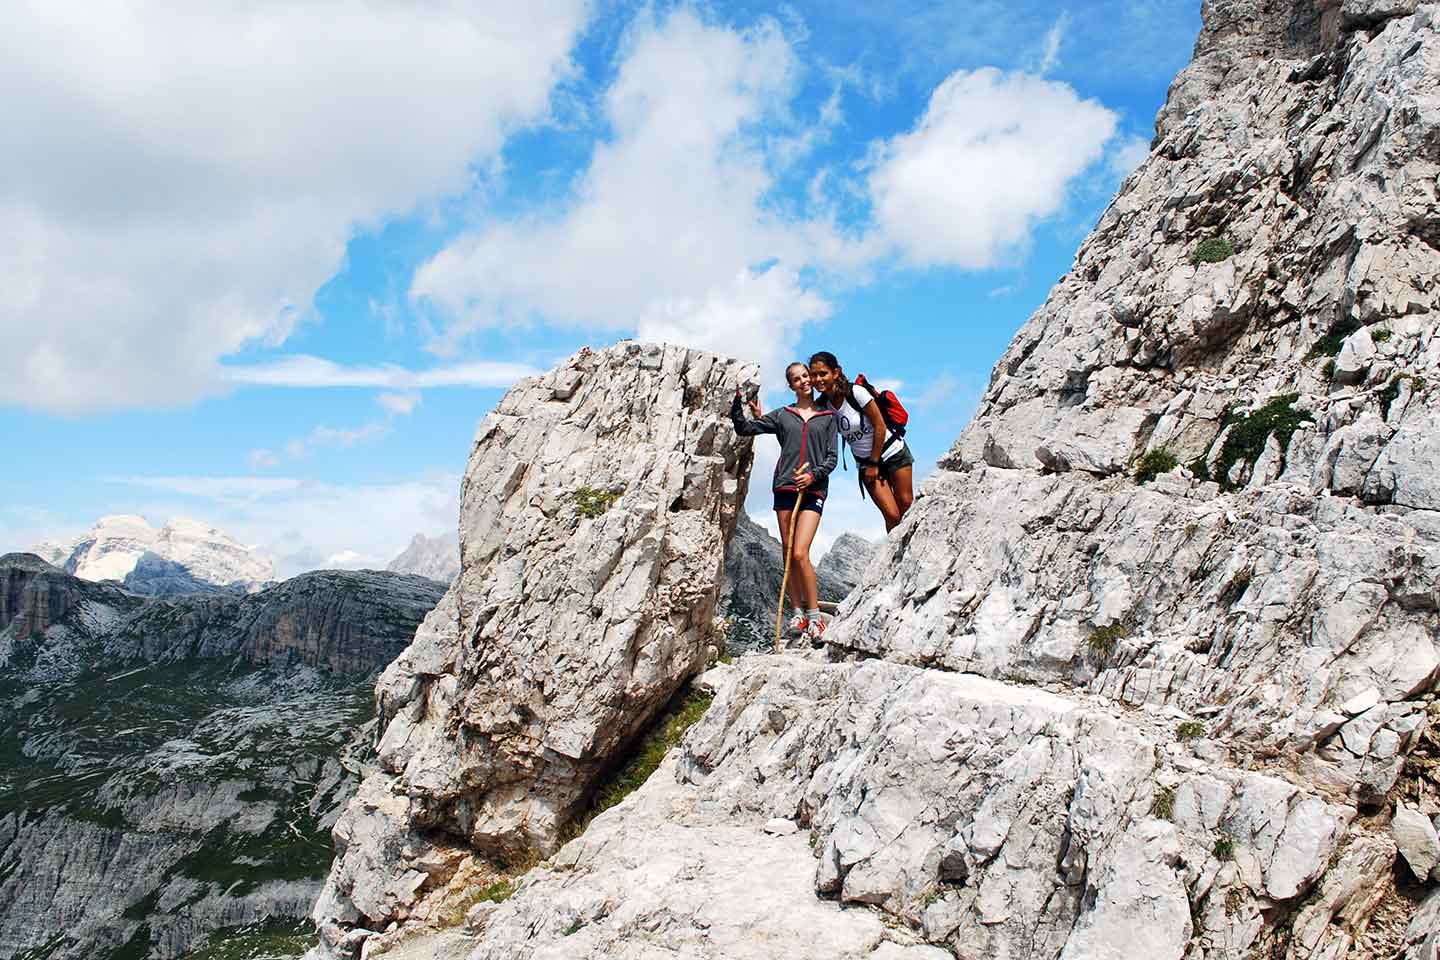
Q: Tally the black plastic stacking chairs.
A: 0